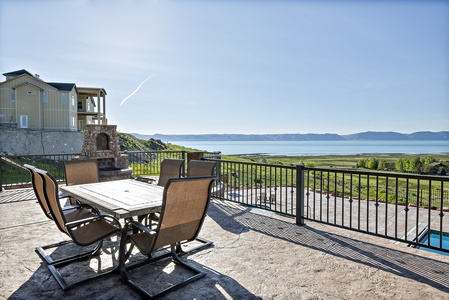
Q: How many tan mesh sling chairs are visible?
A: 6